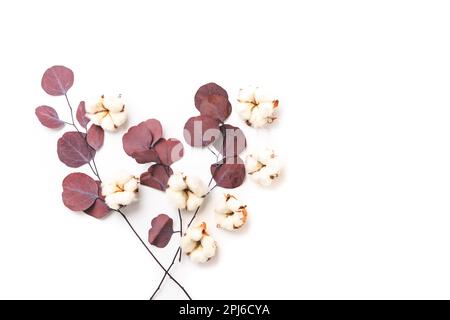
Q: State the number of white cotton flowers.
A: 7